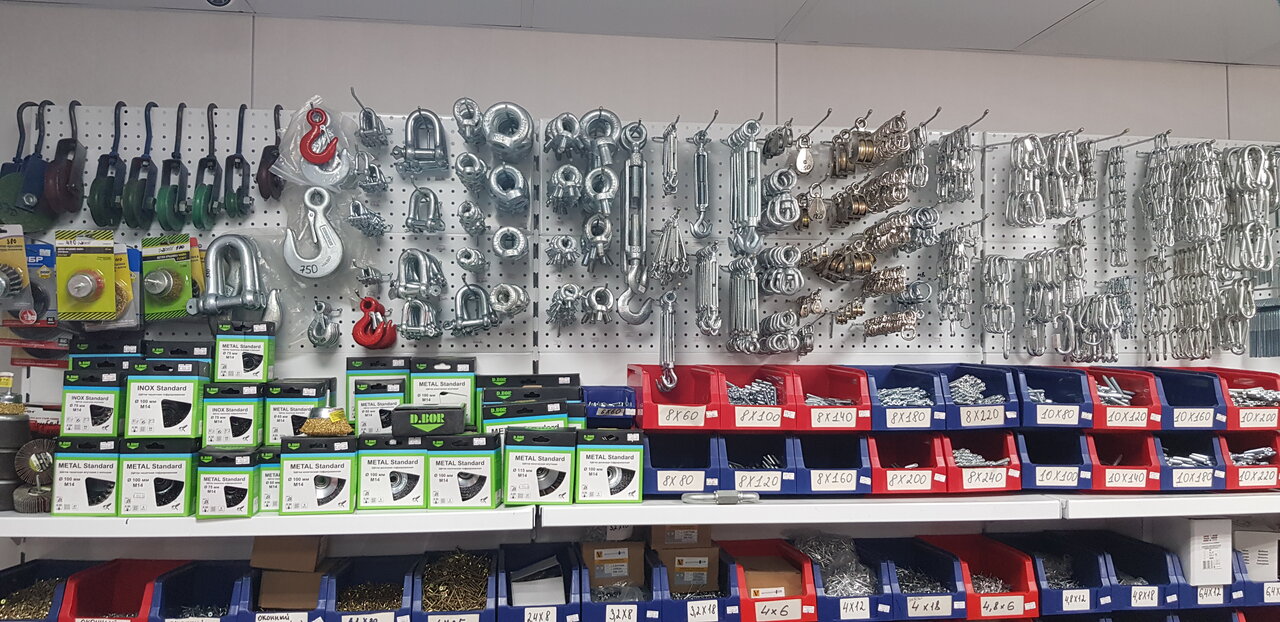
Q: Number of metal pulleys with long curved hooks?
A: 9